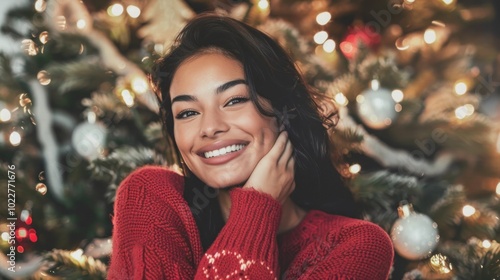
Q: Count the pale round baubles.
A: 3